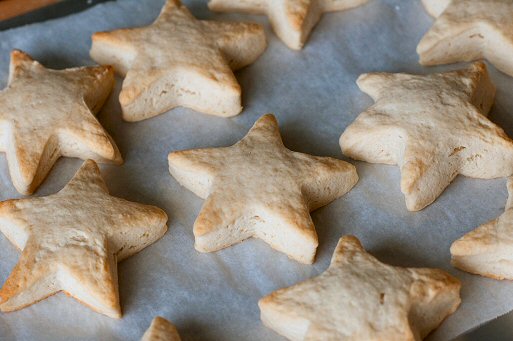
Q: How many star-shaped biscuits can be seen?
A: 10